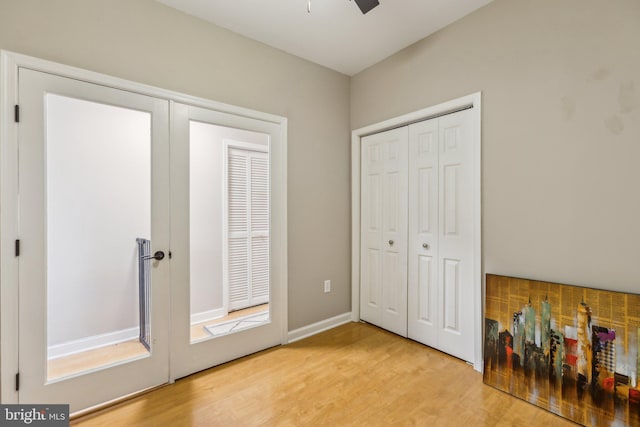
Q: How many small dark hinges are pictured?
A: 3